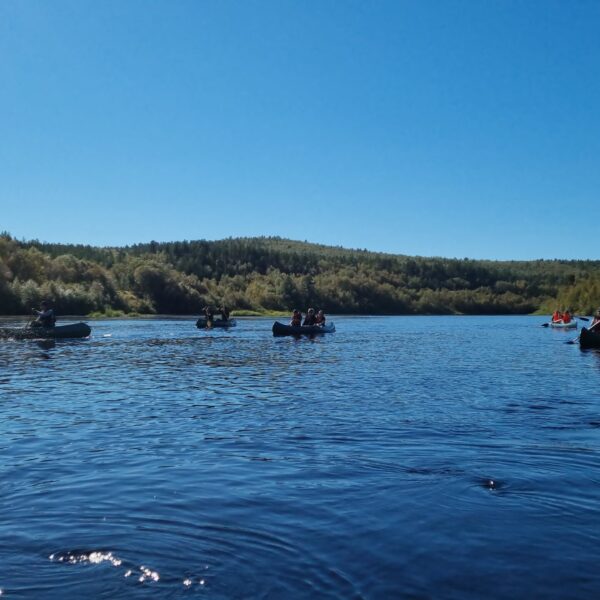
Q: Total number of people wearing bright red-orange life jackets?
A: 2